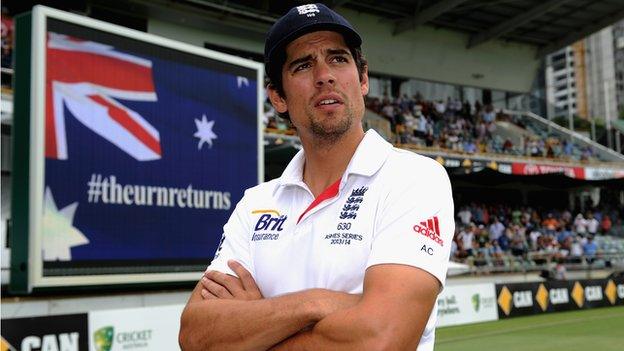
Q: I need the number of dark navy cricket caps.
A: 1